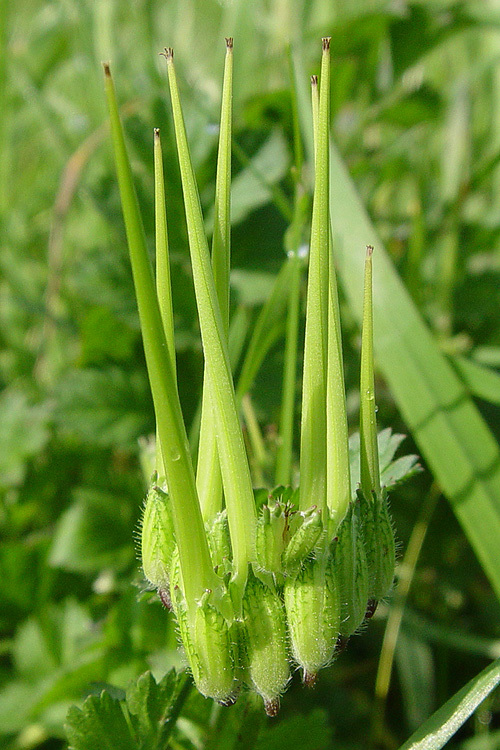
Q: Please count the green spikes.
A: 7